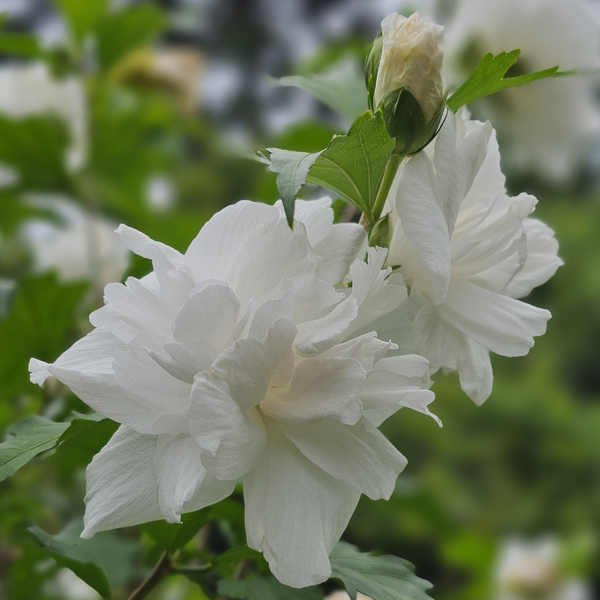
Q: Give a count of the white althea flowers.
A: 2